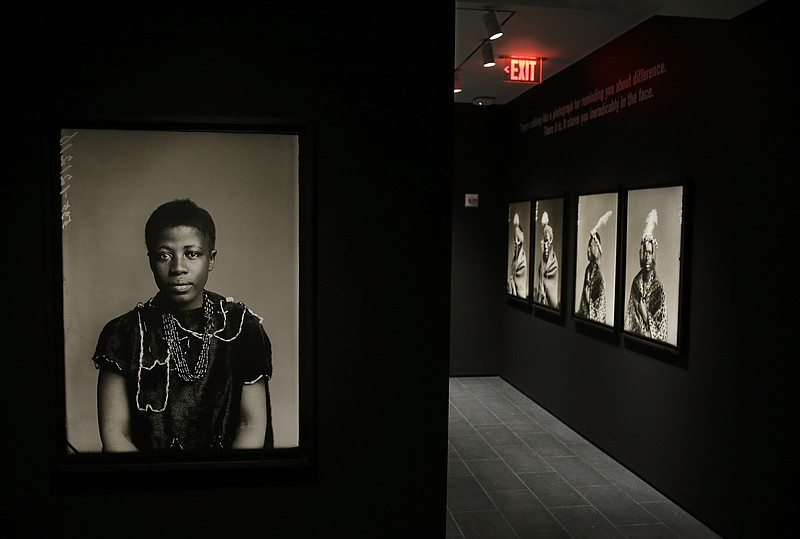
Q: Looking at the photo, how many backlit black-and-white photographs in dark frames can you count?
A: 5